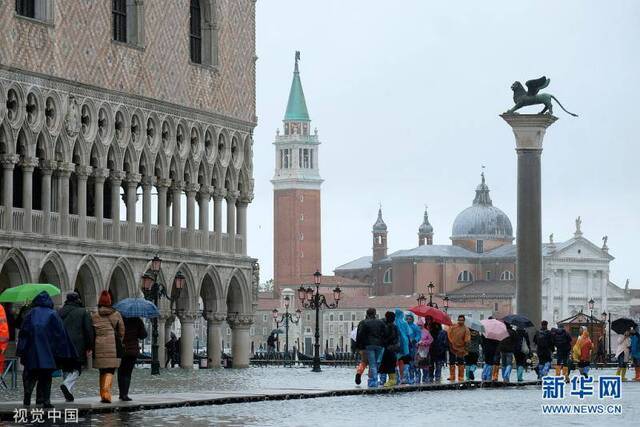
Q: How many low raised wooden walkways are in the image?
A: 1